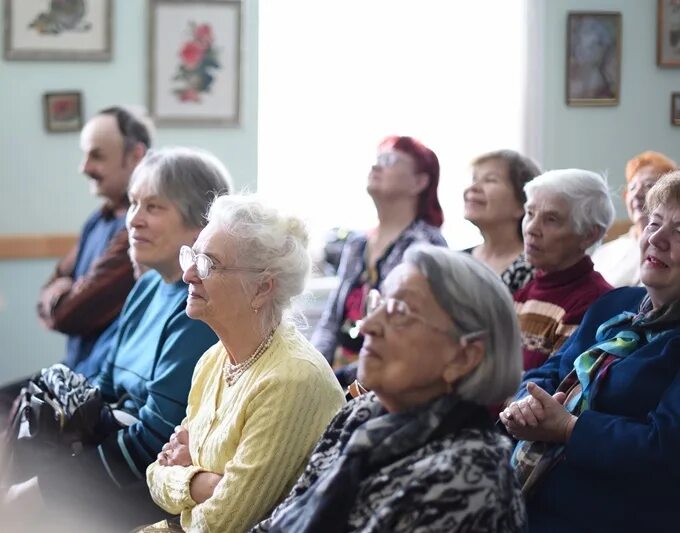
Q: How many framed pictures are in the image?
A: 6